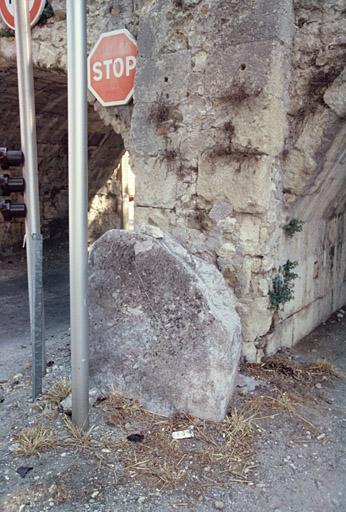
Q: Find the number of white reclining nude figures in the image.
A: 0